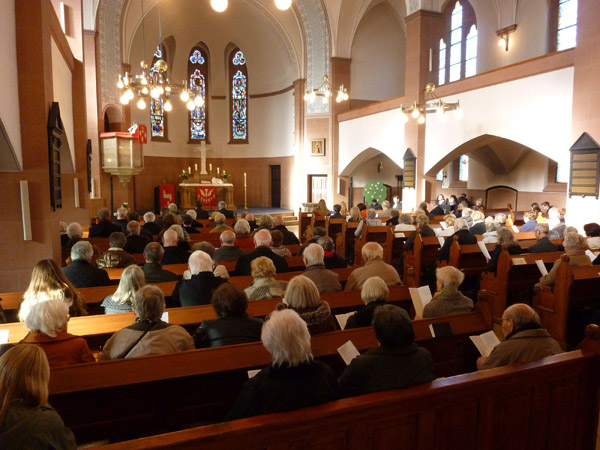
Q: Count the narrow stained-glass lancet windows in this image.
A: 3